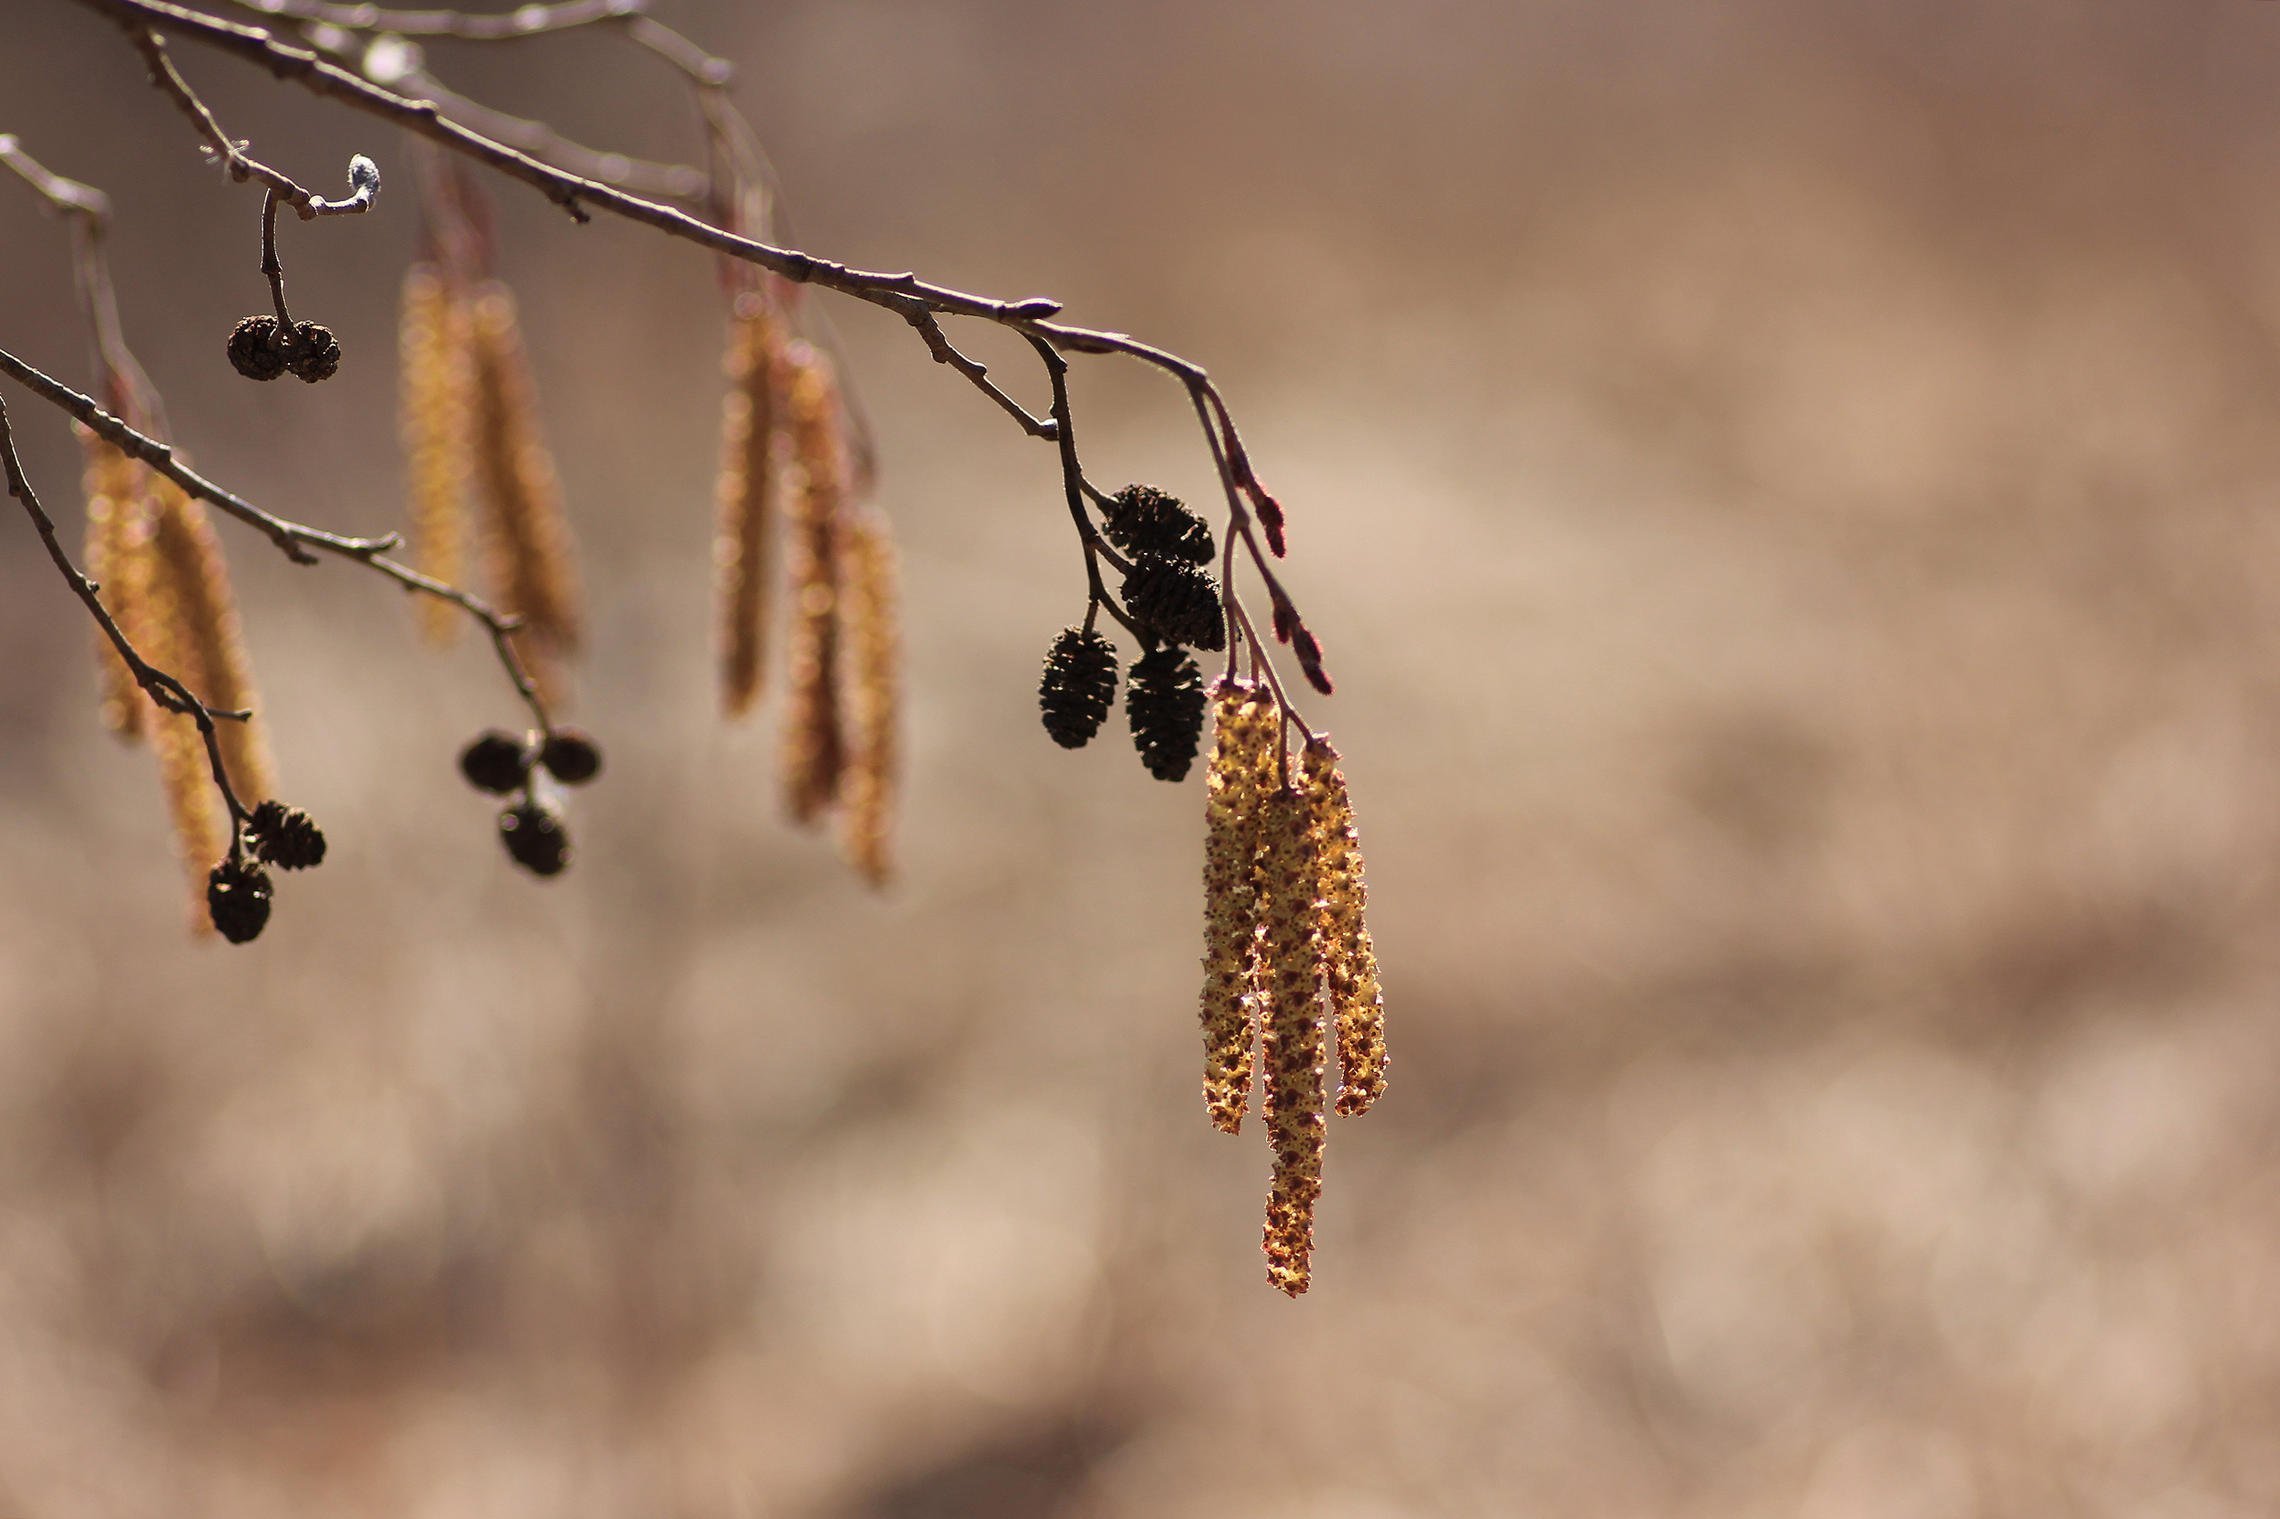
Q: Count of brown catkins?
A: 11